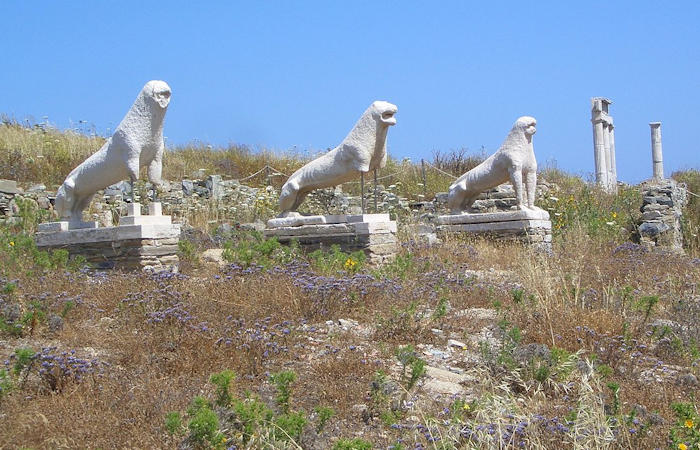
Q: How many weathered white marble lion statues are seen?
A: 3